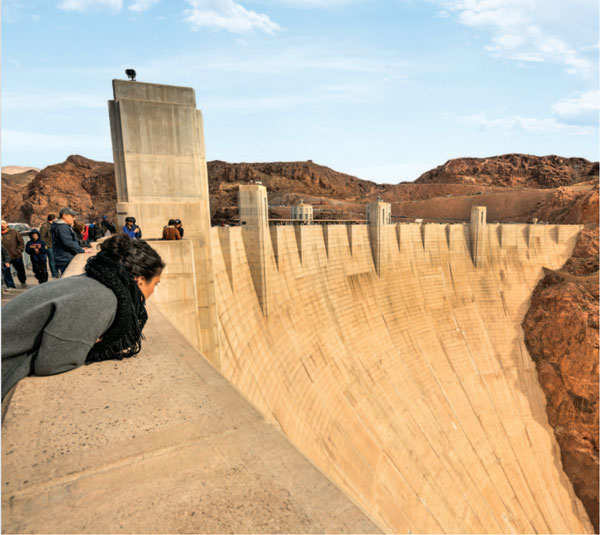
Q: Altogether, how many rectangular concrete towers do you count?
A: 4